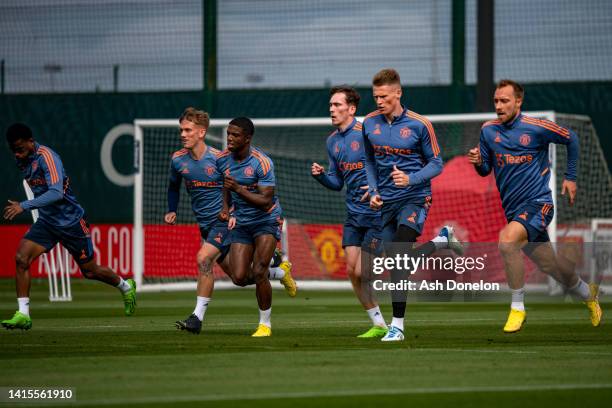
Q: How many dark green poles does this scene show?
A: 2